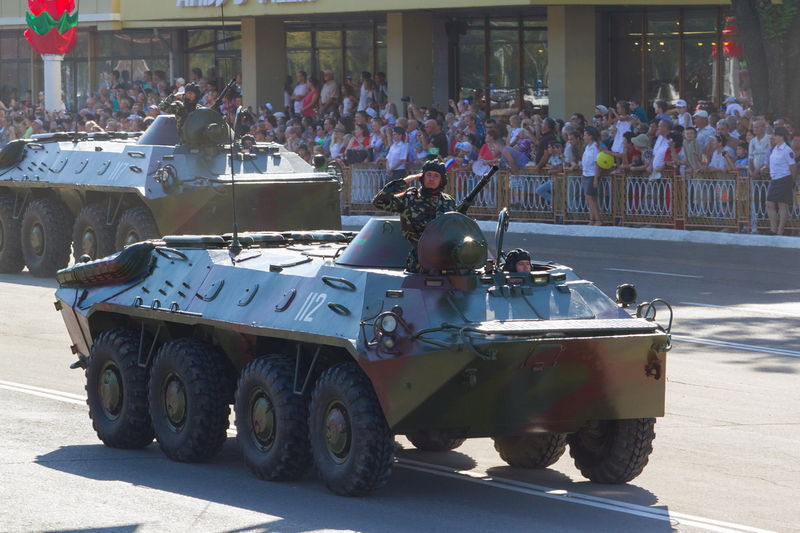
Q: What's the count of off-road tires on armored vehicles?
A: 11